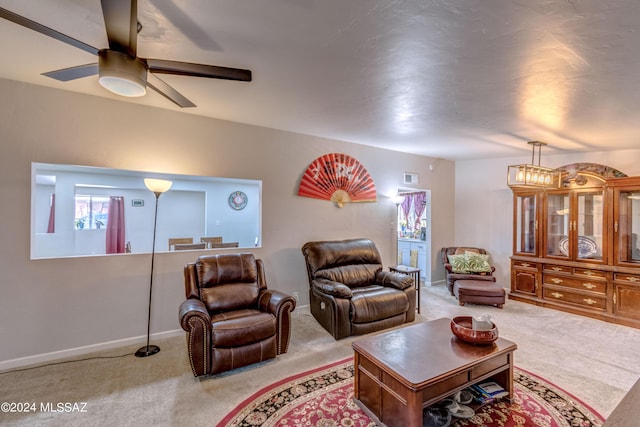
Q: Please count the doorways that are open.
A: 1